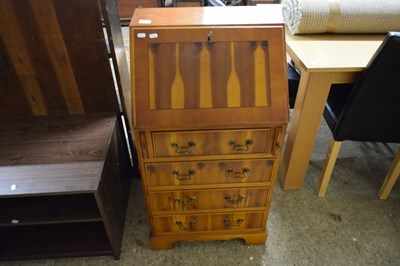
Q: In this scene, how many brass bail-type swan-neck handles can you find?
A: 8